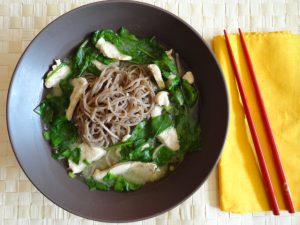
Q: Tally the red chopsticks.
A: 2